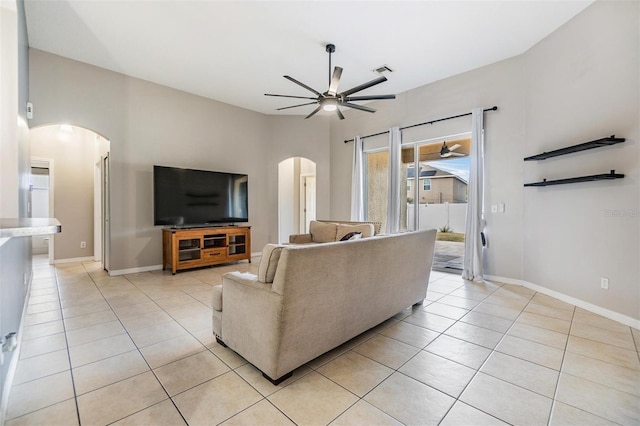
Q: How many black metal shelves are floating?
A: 2